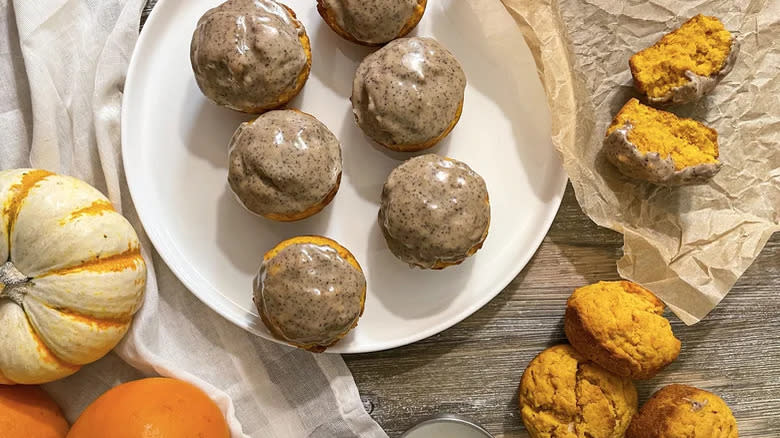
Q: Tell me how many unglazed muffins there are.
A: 3